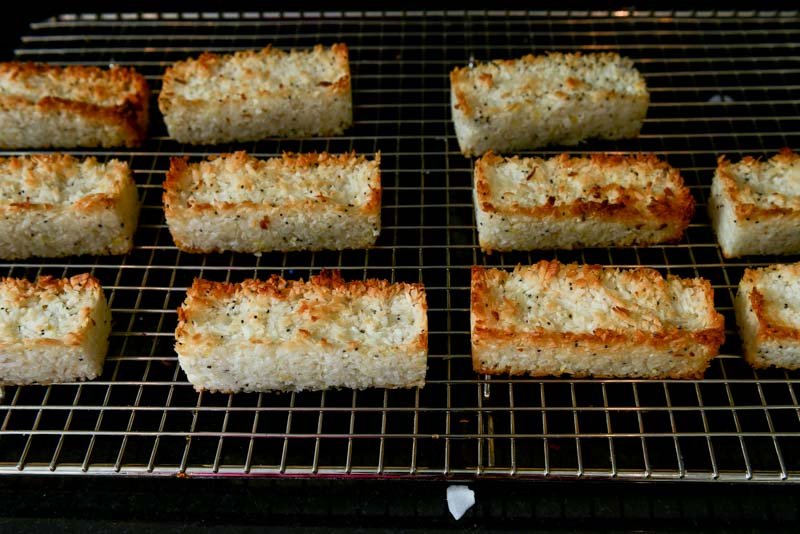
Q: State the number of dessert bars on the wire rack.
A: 11